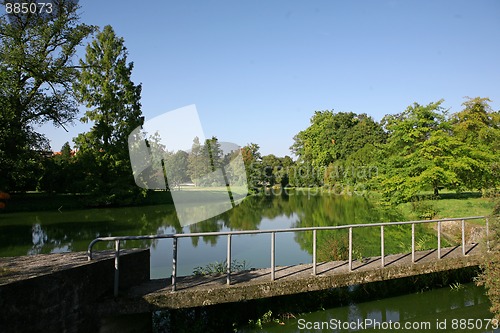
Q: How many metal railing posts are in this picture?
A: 11